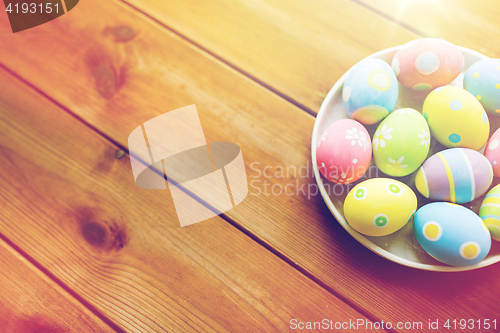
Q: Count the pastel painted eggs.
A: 11